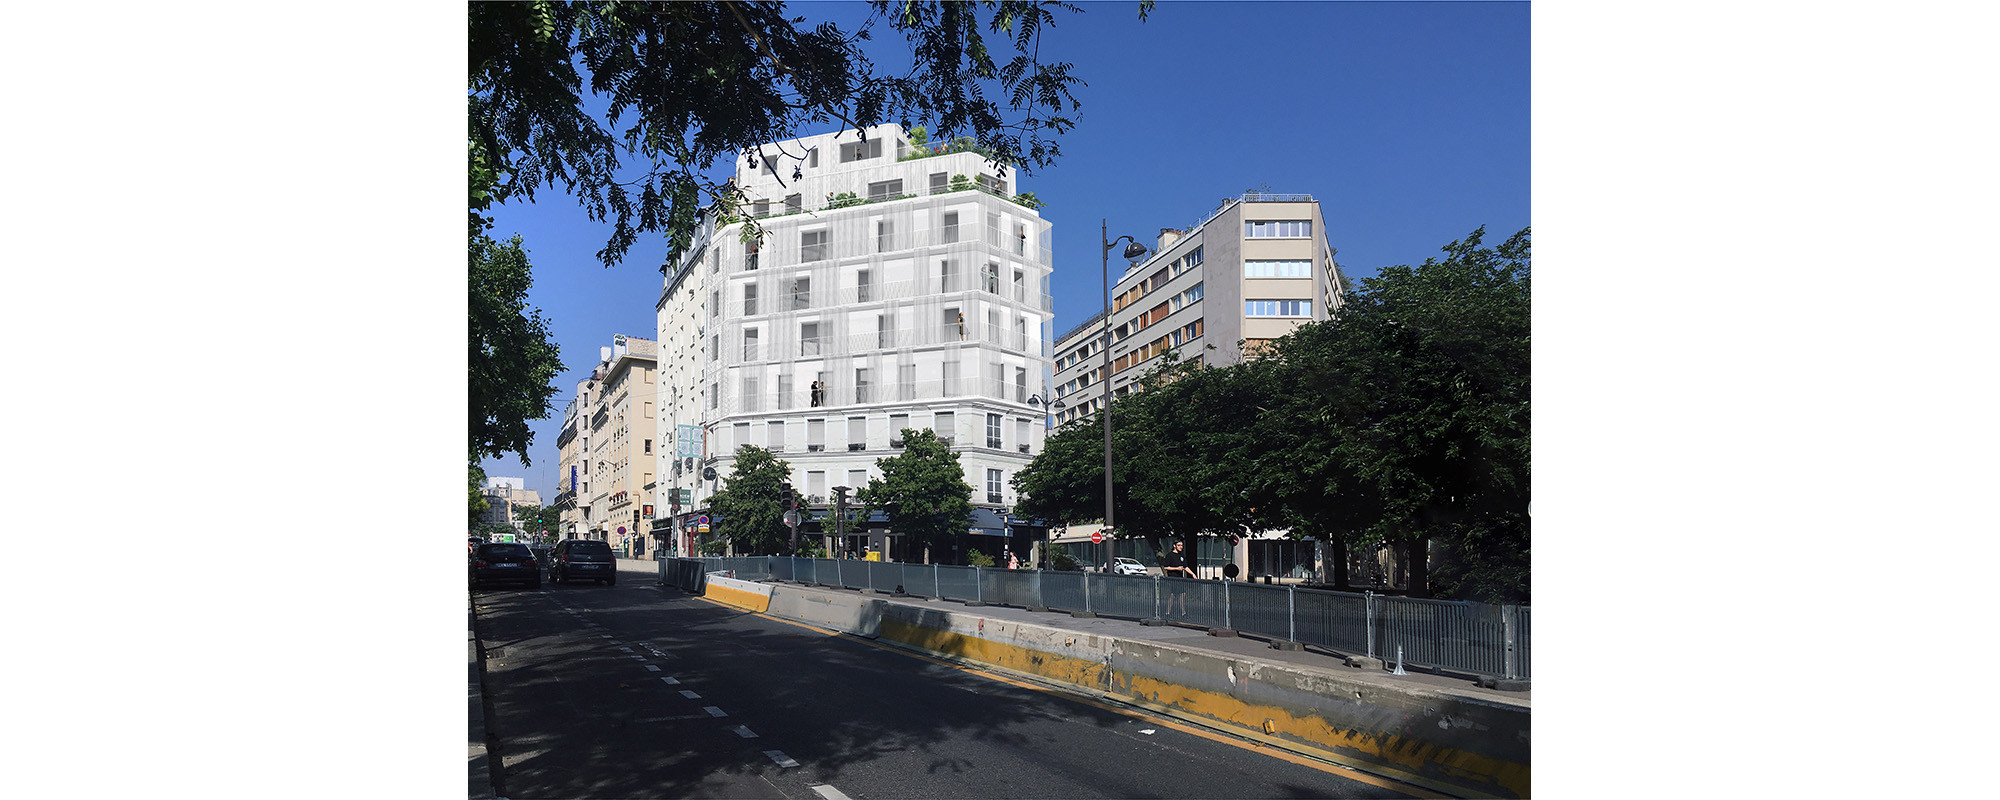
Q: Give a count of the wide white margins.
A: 2